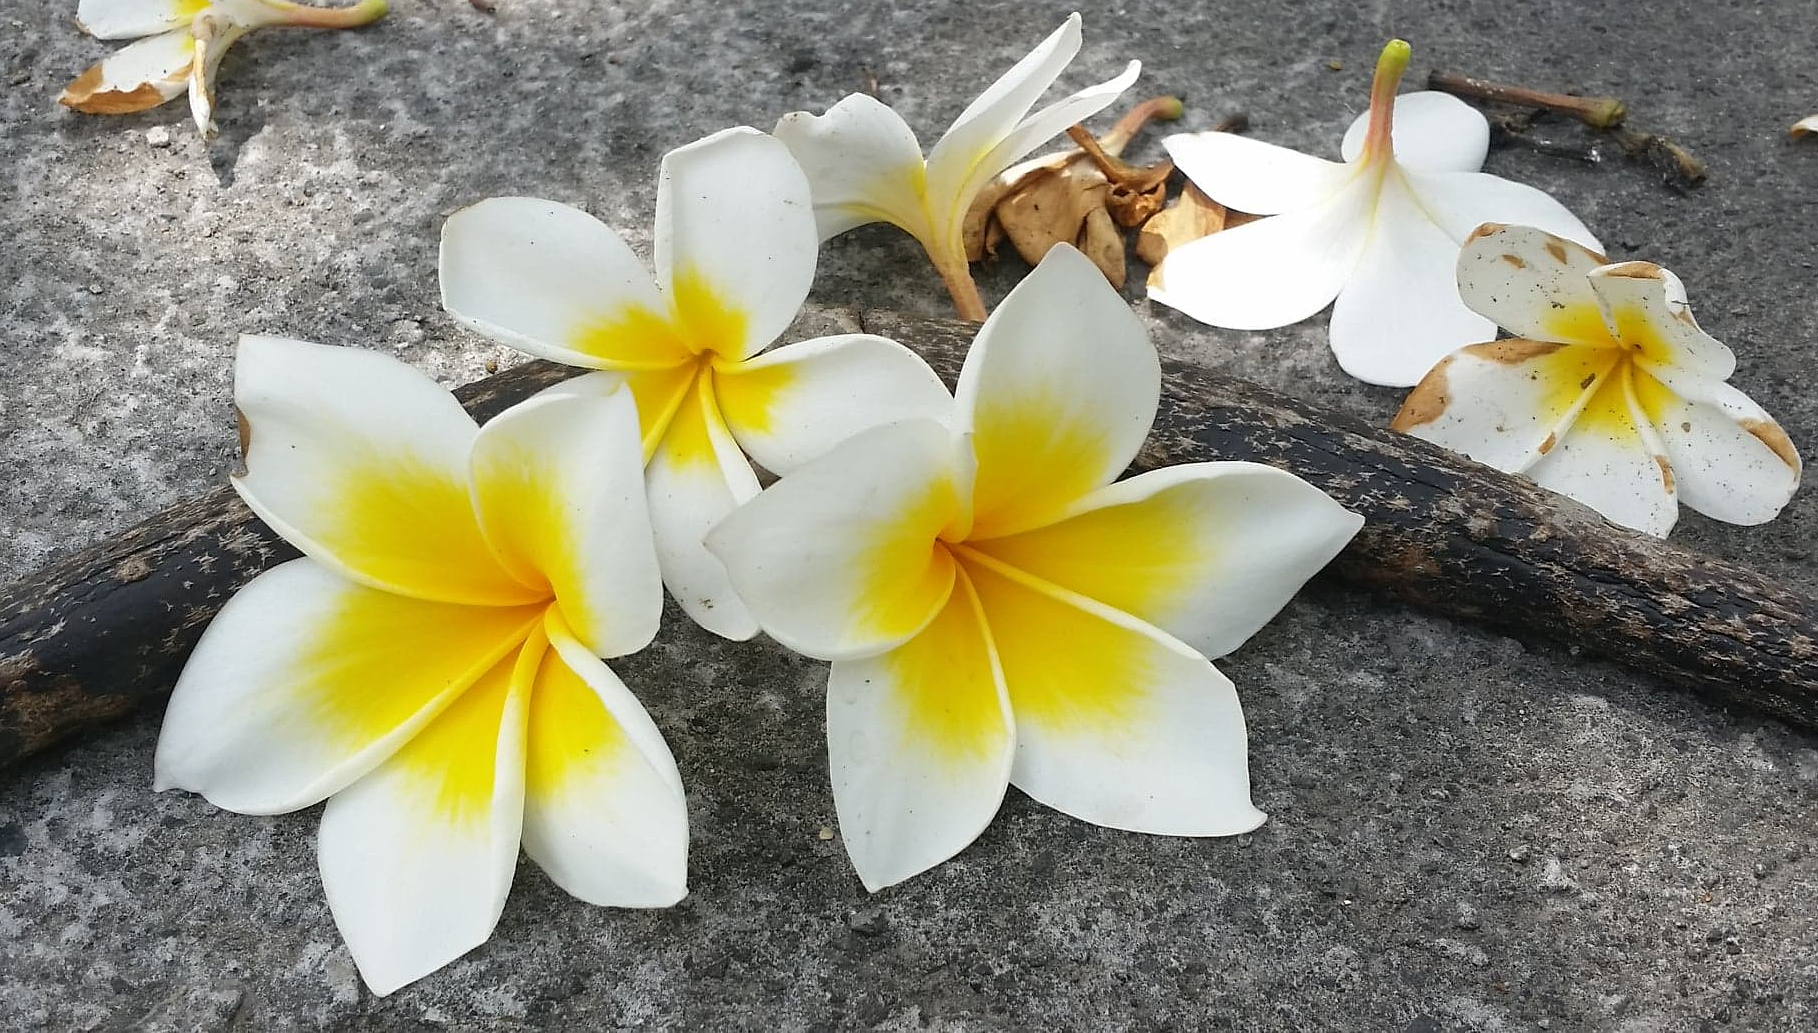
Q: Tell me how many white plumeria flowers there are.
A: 7